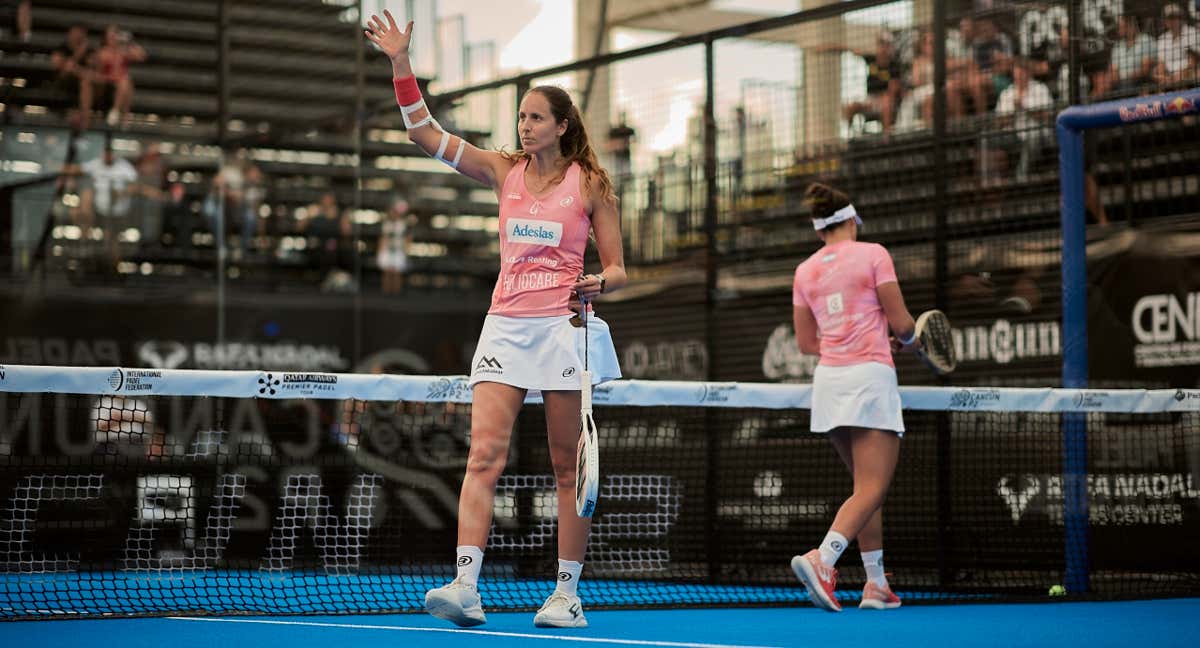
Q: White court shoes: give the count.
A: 2